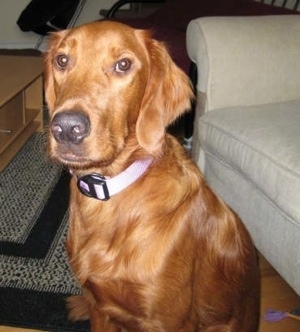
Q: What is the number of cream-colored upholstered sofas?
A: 1